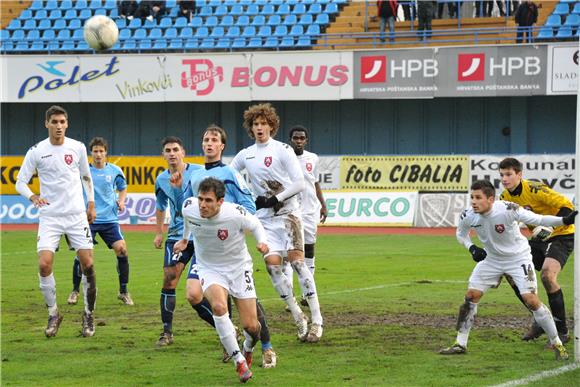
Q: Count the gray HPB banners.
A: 2